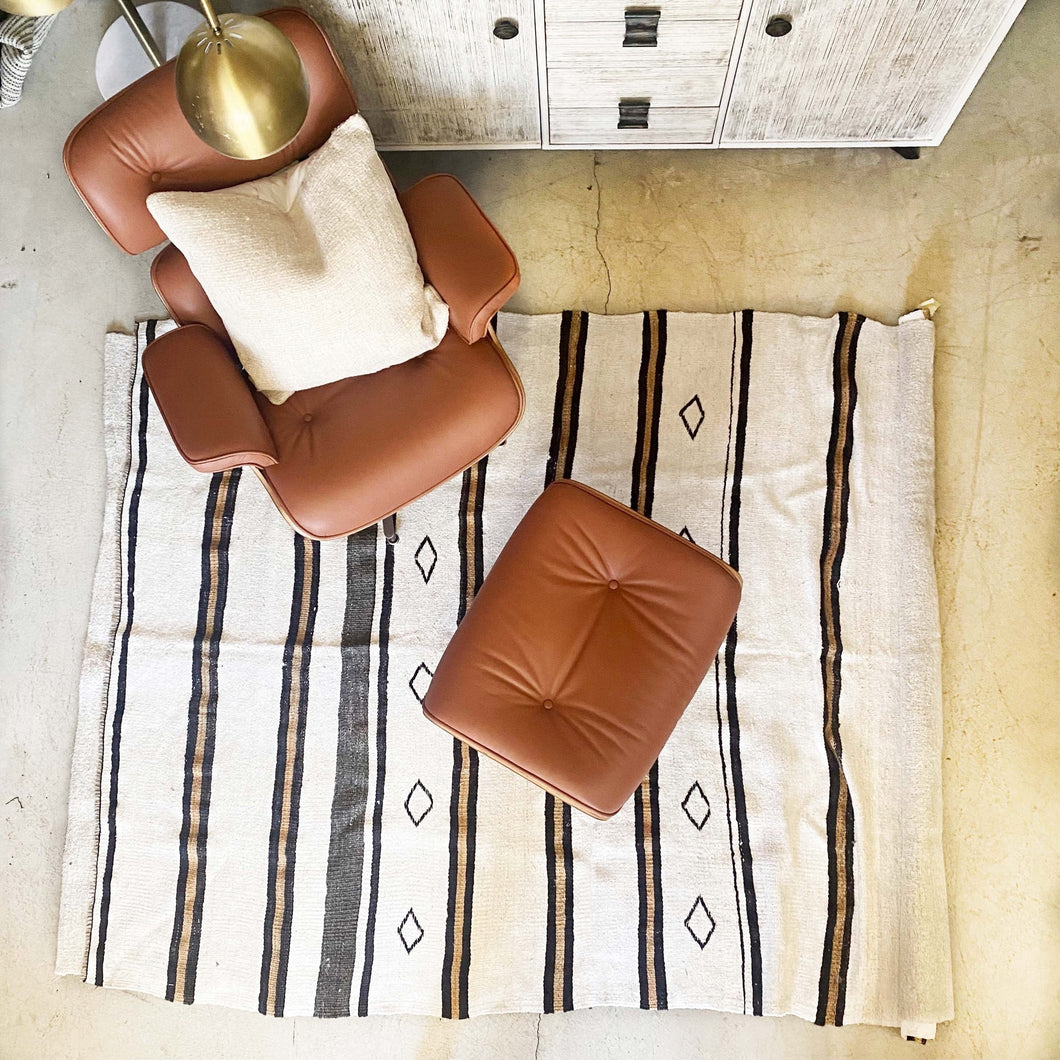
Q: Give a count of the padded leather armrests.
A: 2